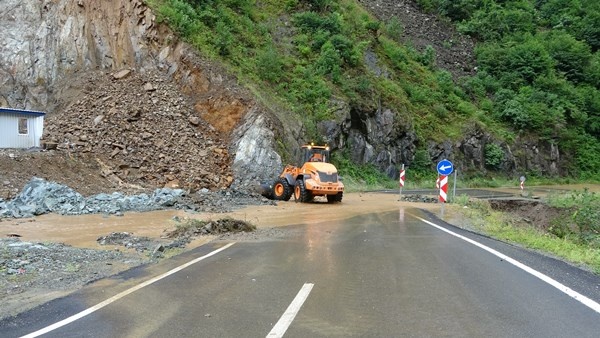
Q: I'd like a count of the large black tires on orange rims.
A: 2